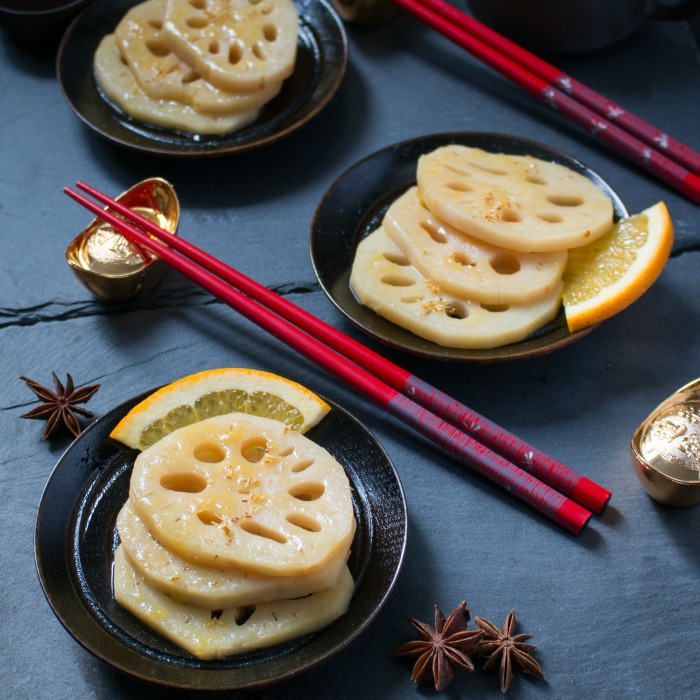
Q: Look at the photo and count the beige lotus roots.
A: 9